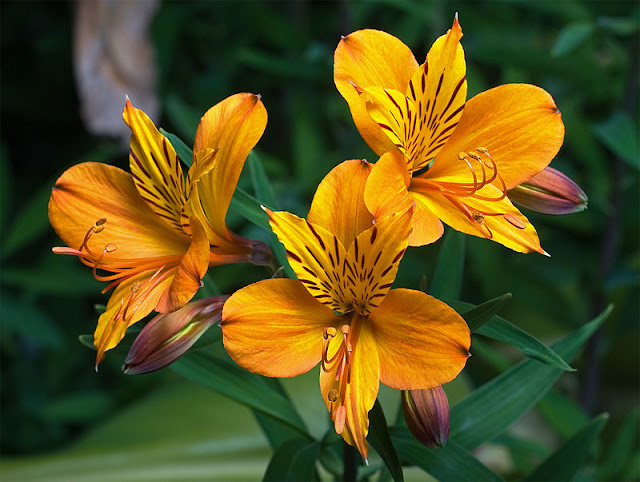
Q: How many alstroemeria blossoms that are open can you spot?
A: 3